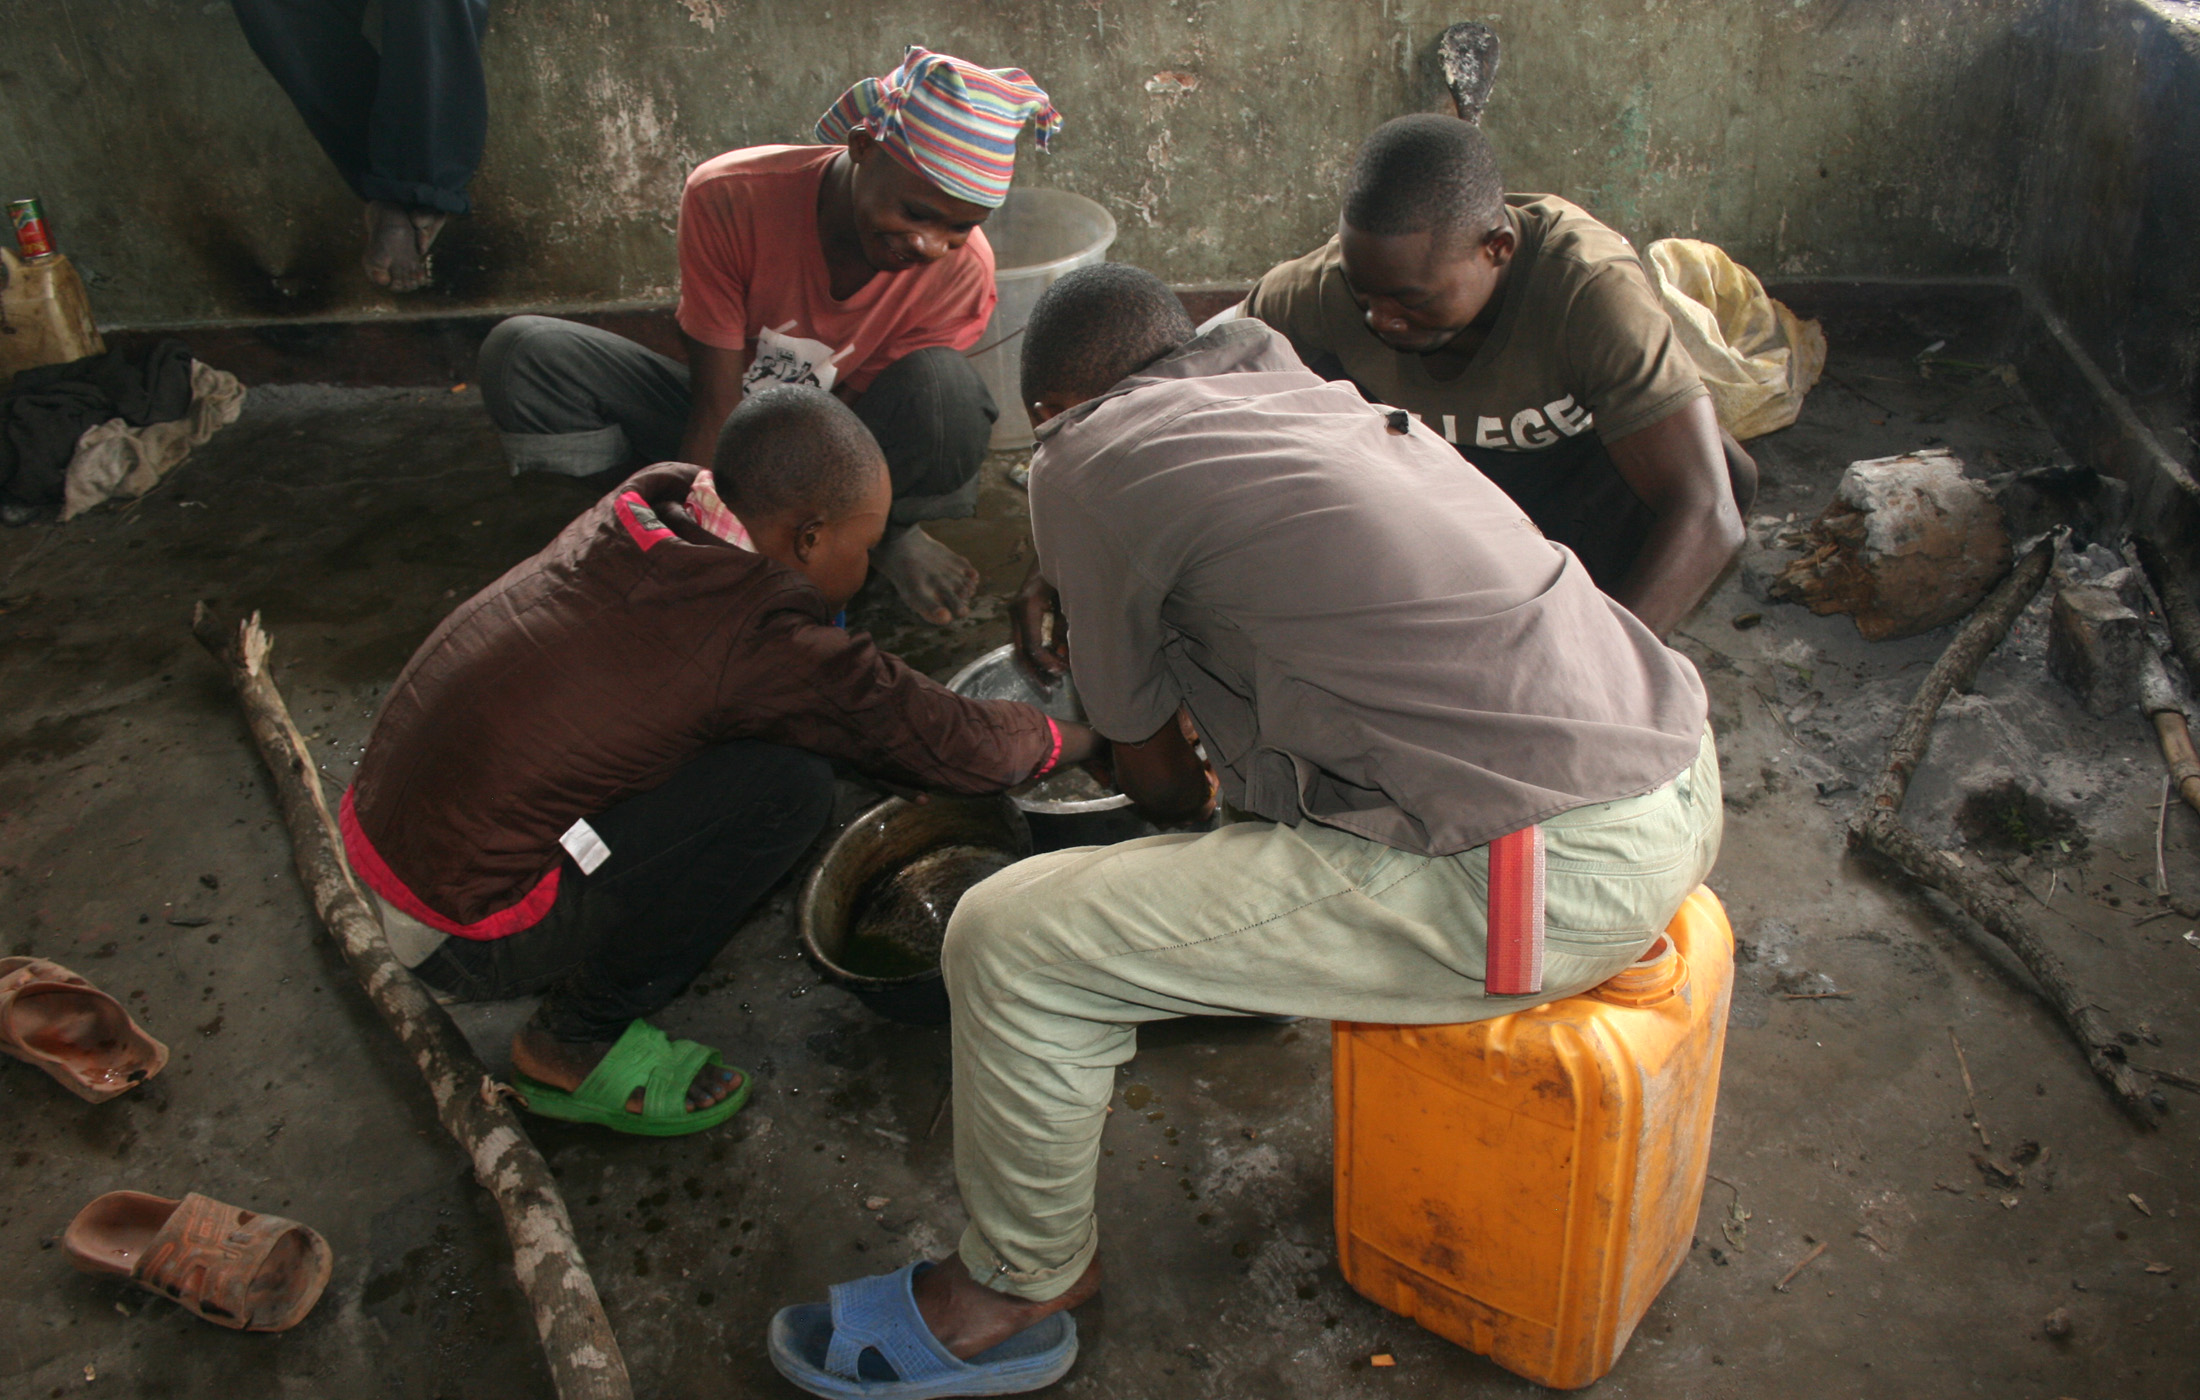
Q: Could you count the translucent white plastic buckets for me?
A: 1